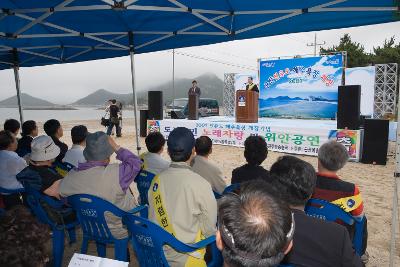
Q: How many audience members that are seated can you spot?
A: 15